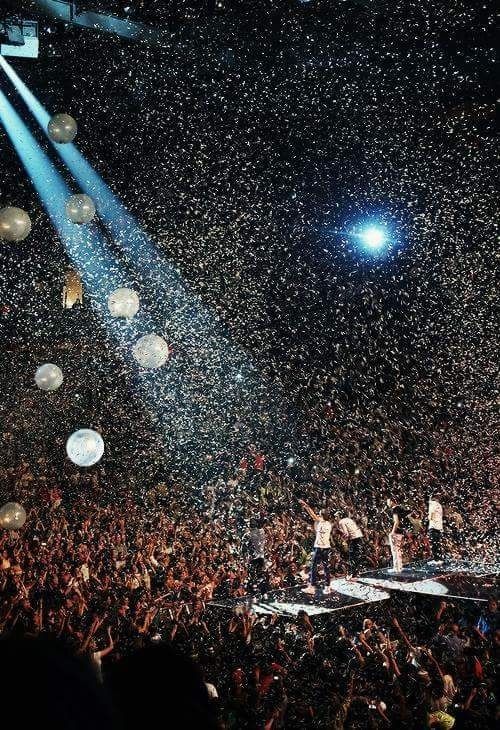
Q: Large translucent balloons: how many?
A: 8